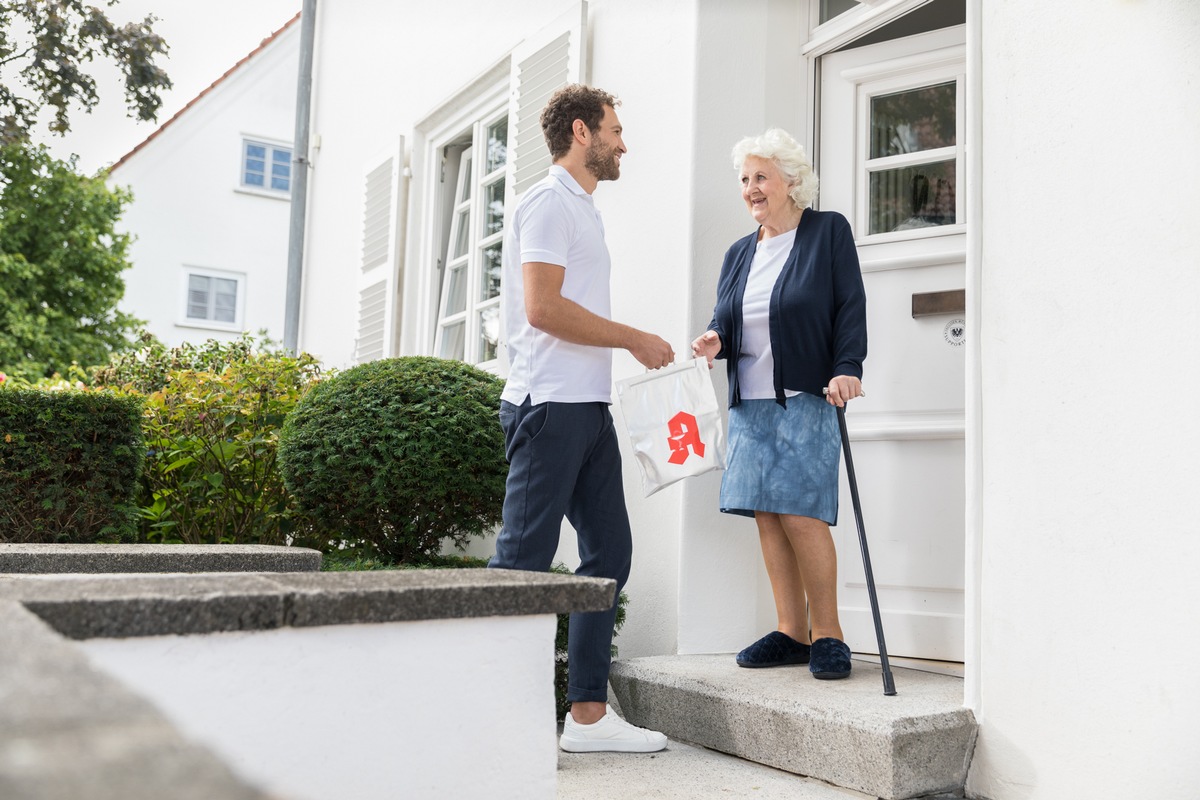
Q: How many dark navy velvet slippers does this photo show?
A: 2